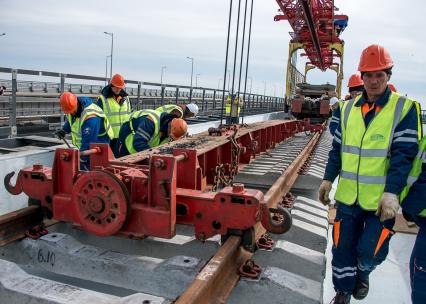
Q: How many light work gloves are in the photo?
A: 2